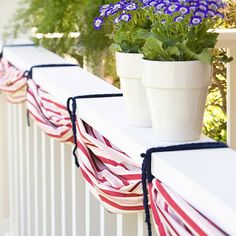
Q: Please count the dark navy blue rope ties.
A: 4